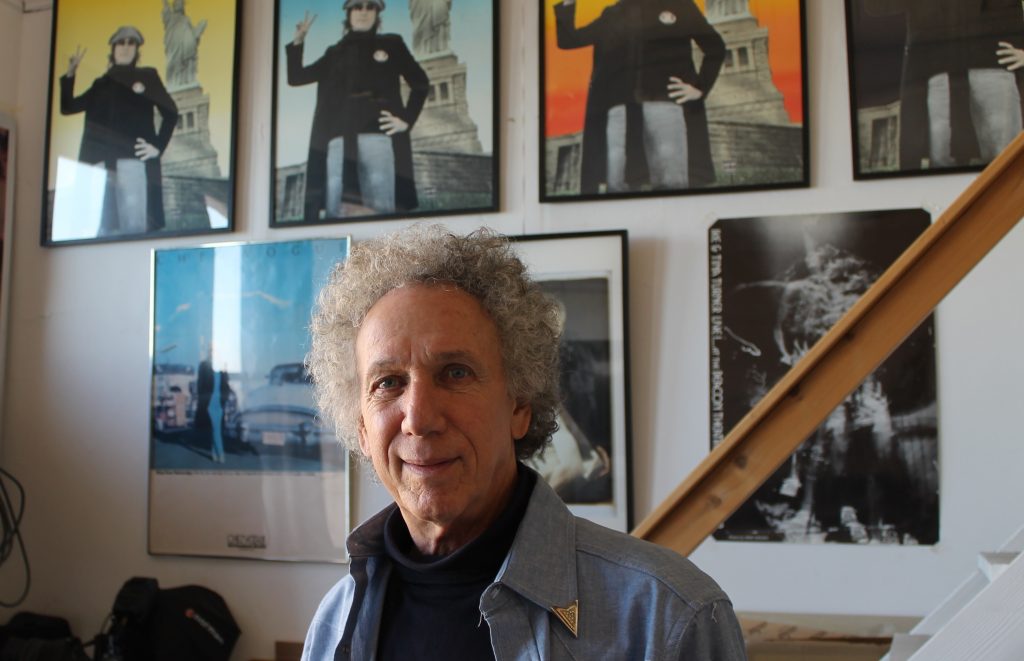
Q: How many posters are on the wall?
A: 7